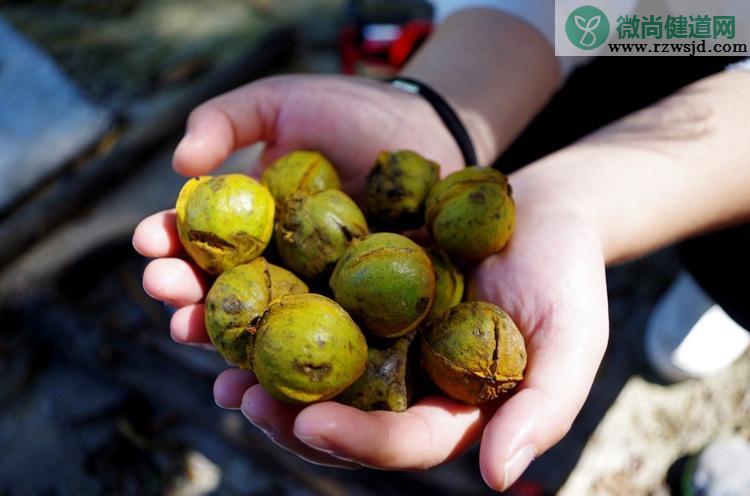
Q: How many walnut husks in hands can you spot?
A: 11